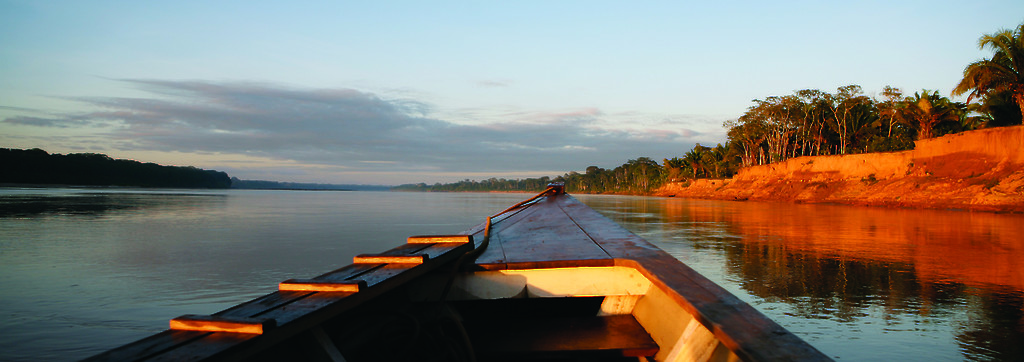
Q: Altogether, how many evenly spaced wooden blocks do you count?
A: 4